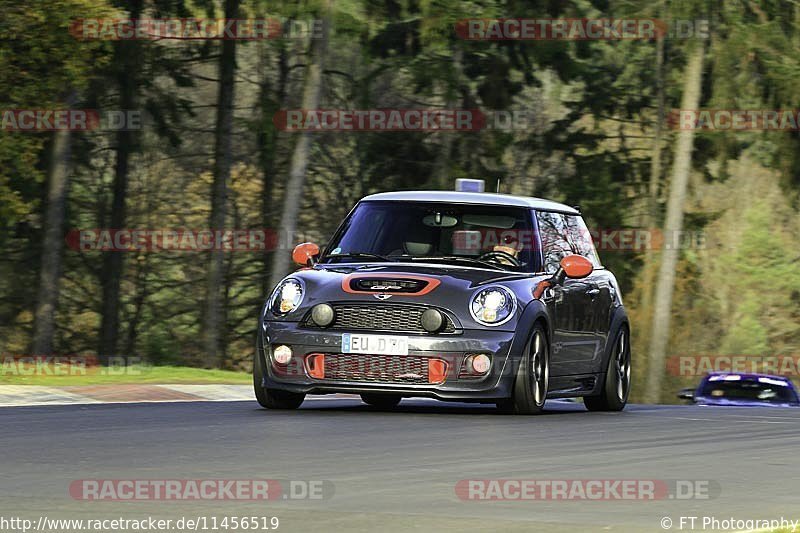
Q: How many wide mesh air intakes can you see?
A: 2